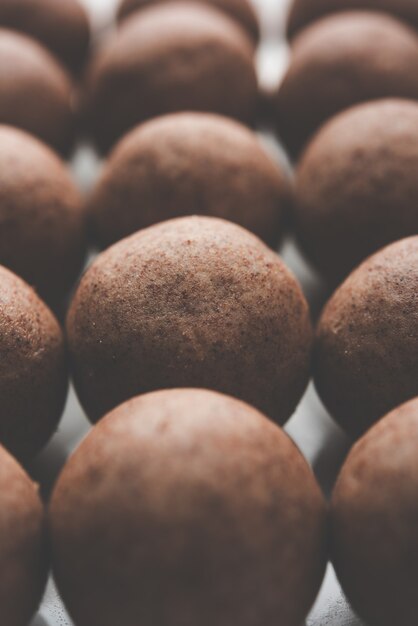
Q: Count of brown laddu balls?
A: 15